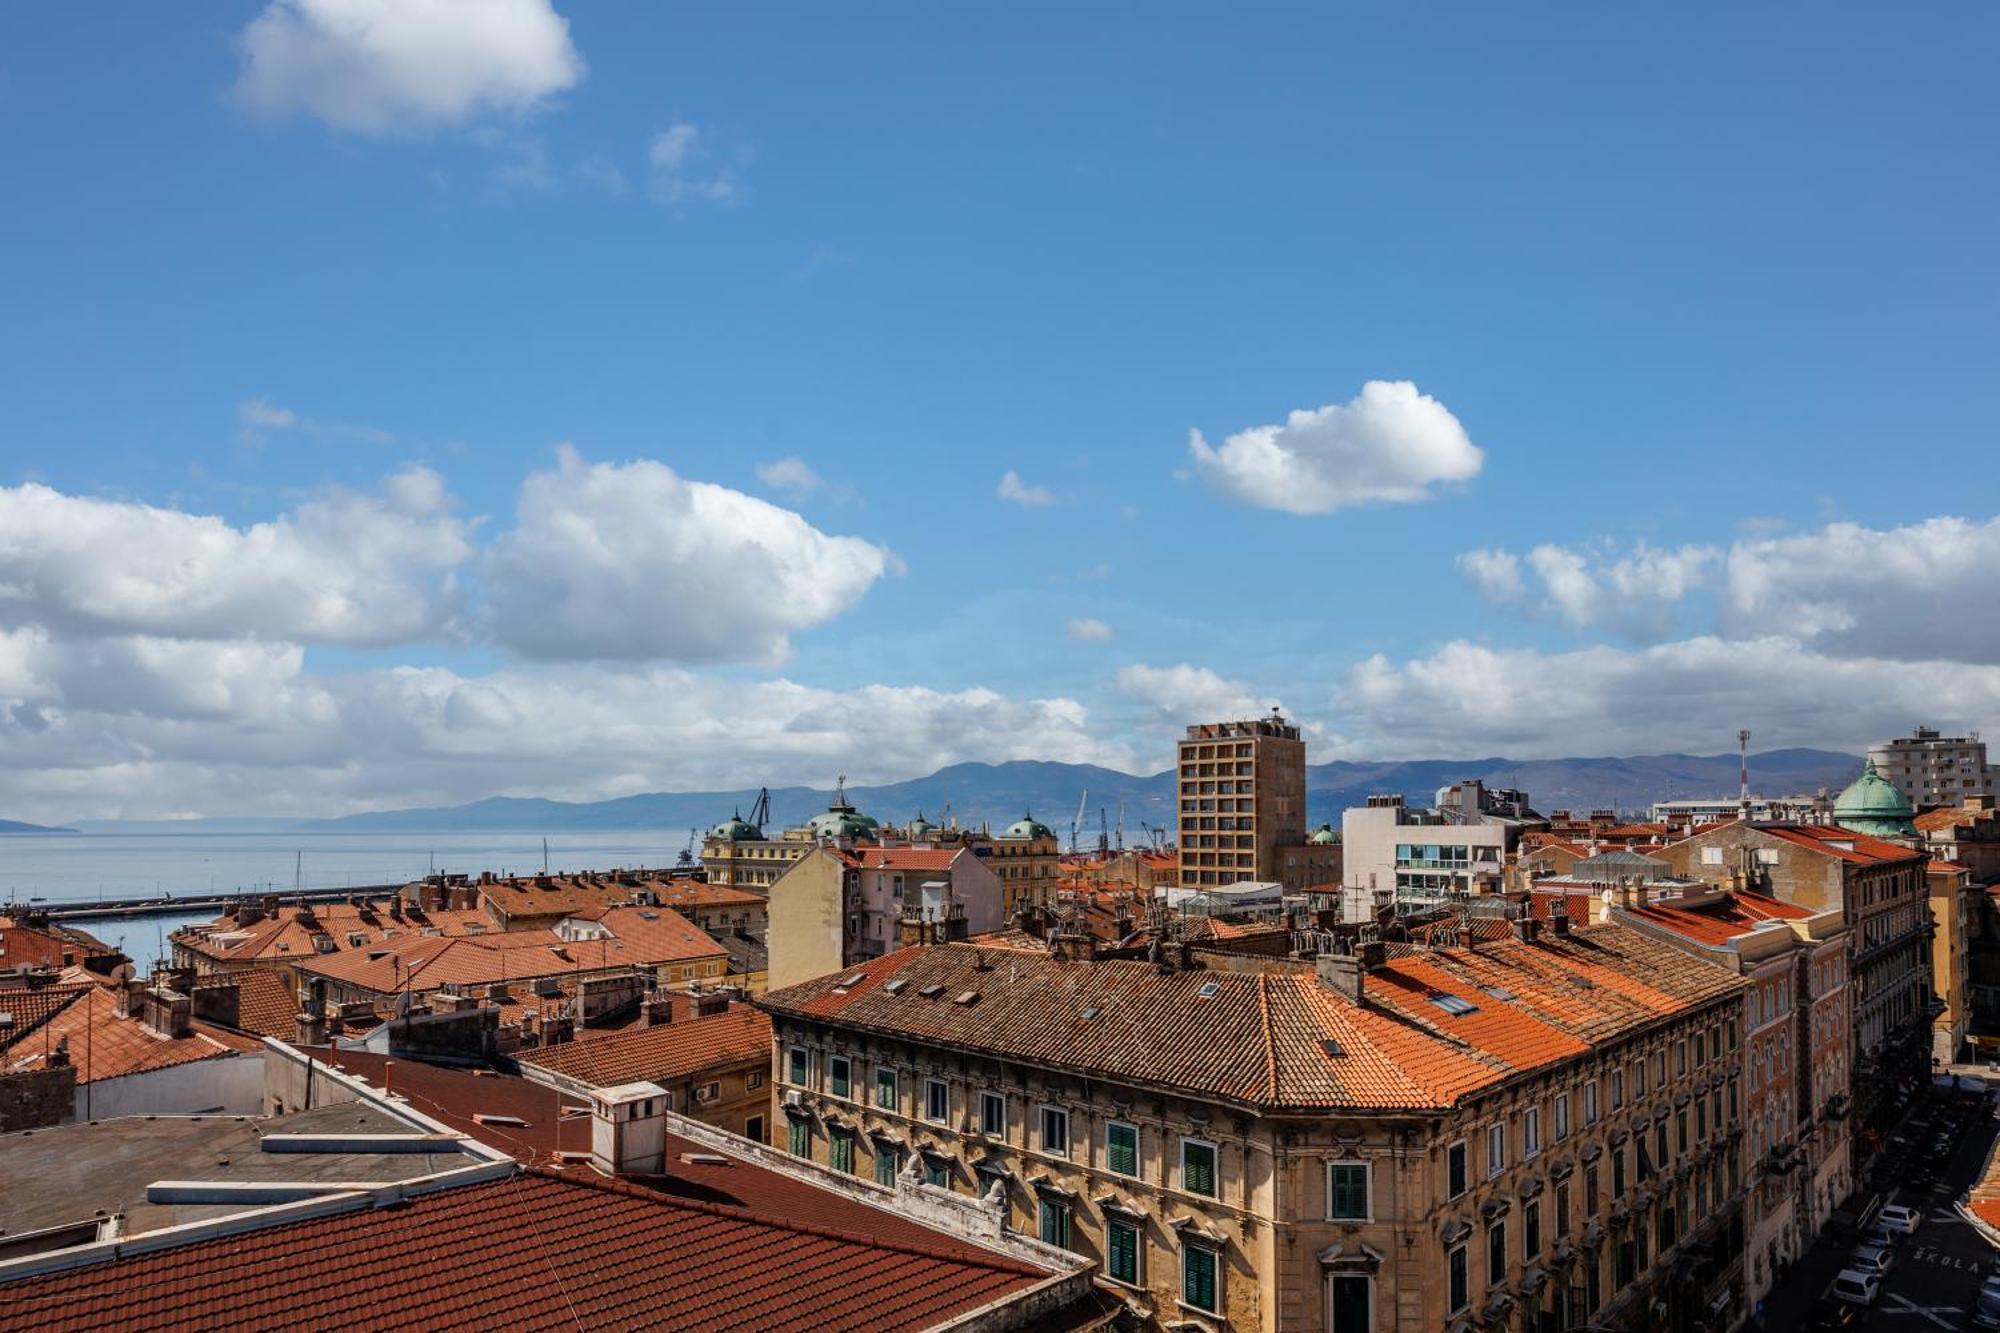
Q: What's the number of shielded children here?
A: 0